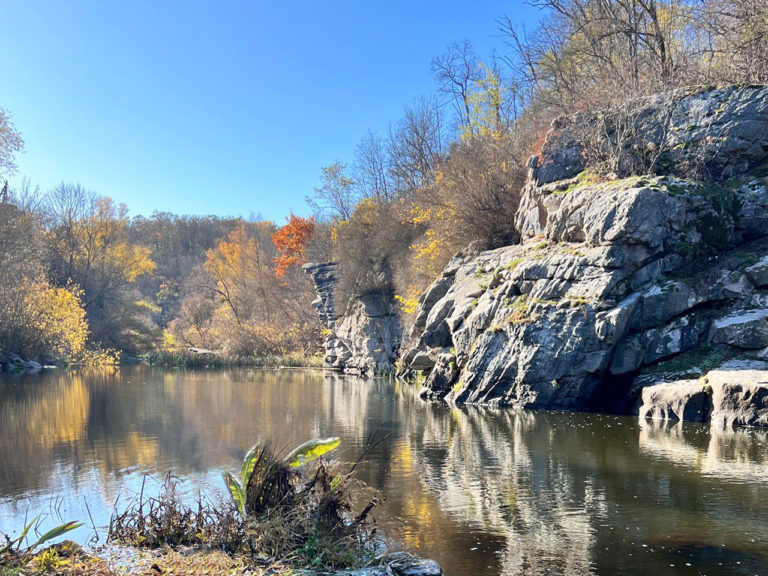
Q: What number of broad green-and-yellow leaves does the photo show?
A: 3